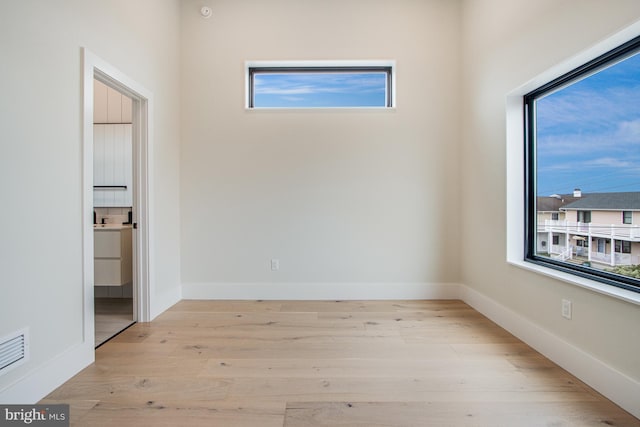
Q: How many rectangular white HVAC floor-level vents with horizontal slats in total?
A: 1